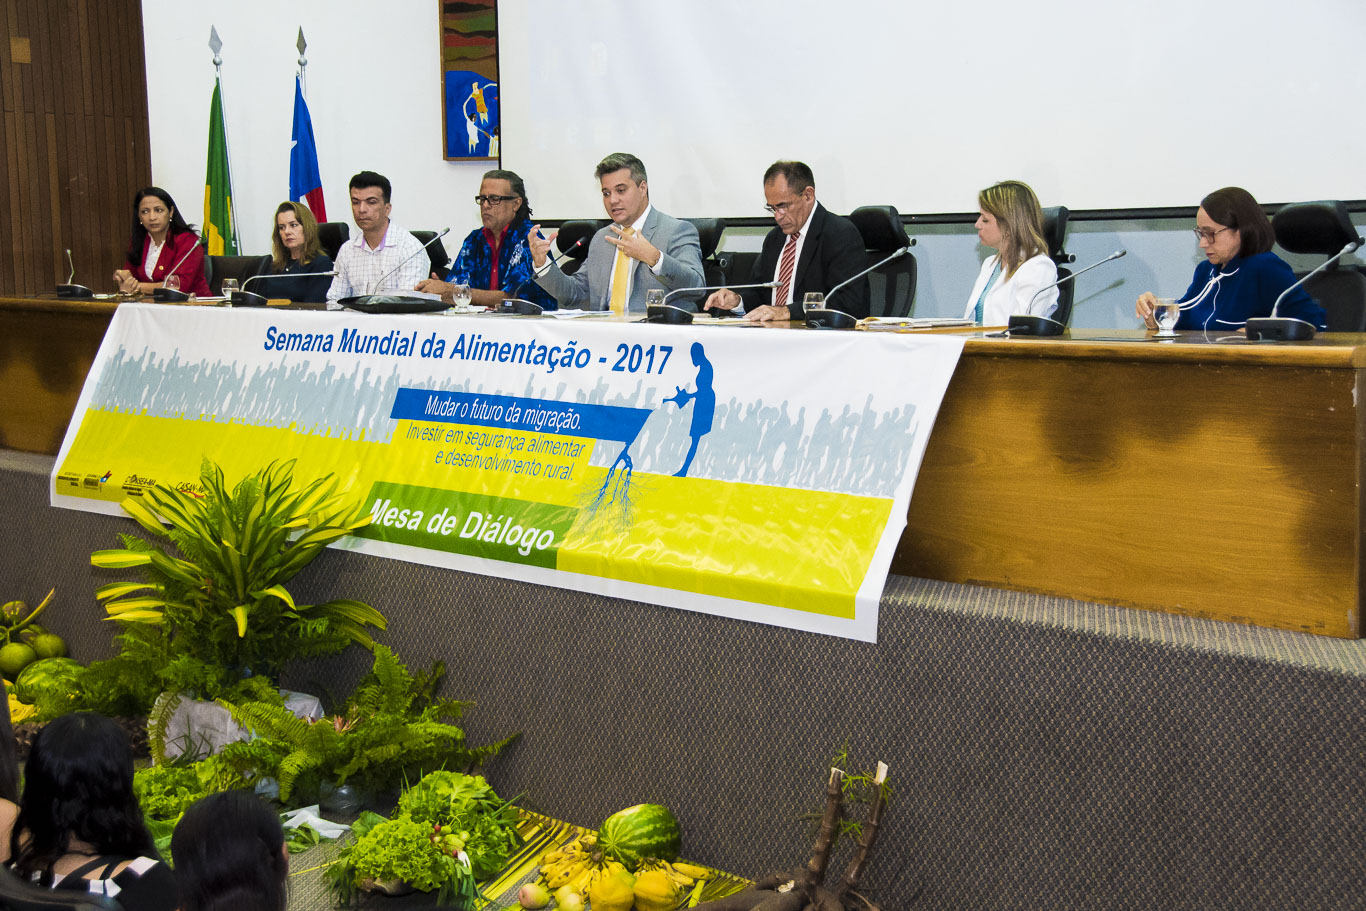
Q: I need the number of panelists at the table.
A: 8